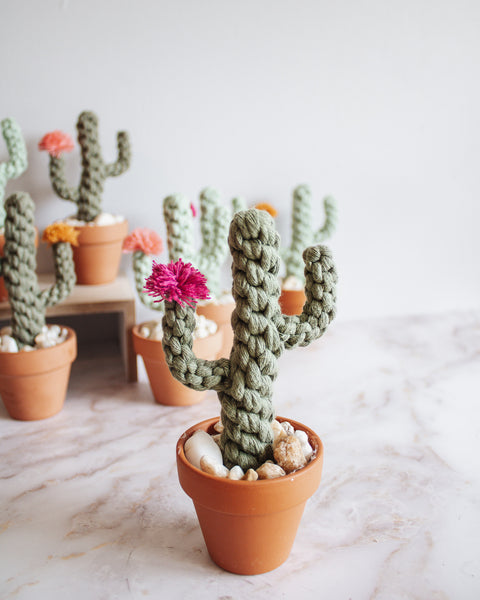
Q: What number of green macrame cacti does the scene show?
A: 7